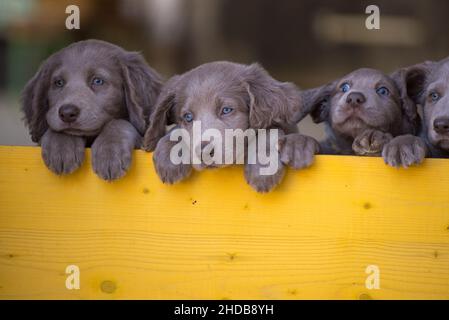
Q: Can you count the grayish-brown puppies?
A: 4